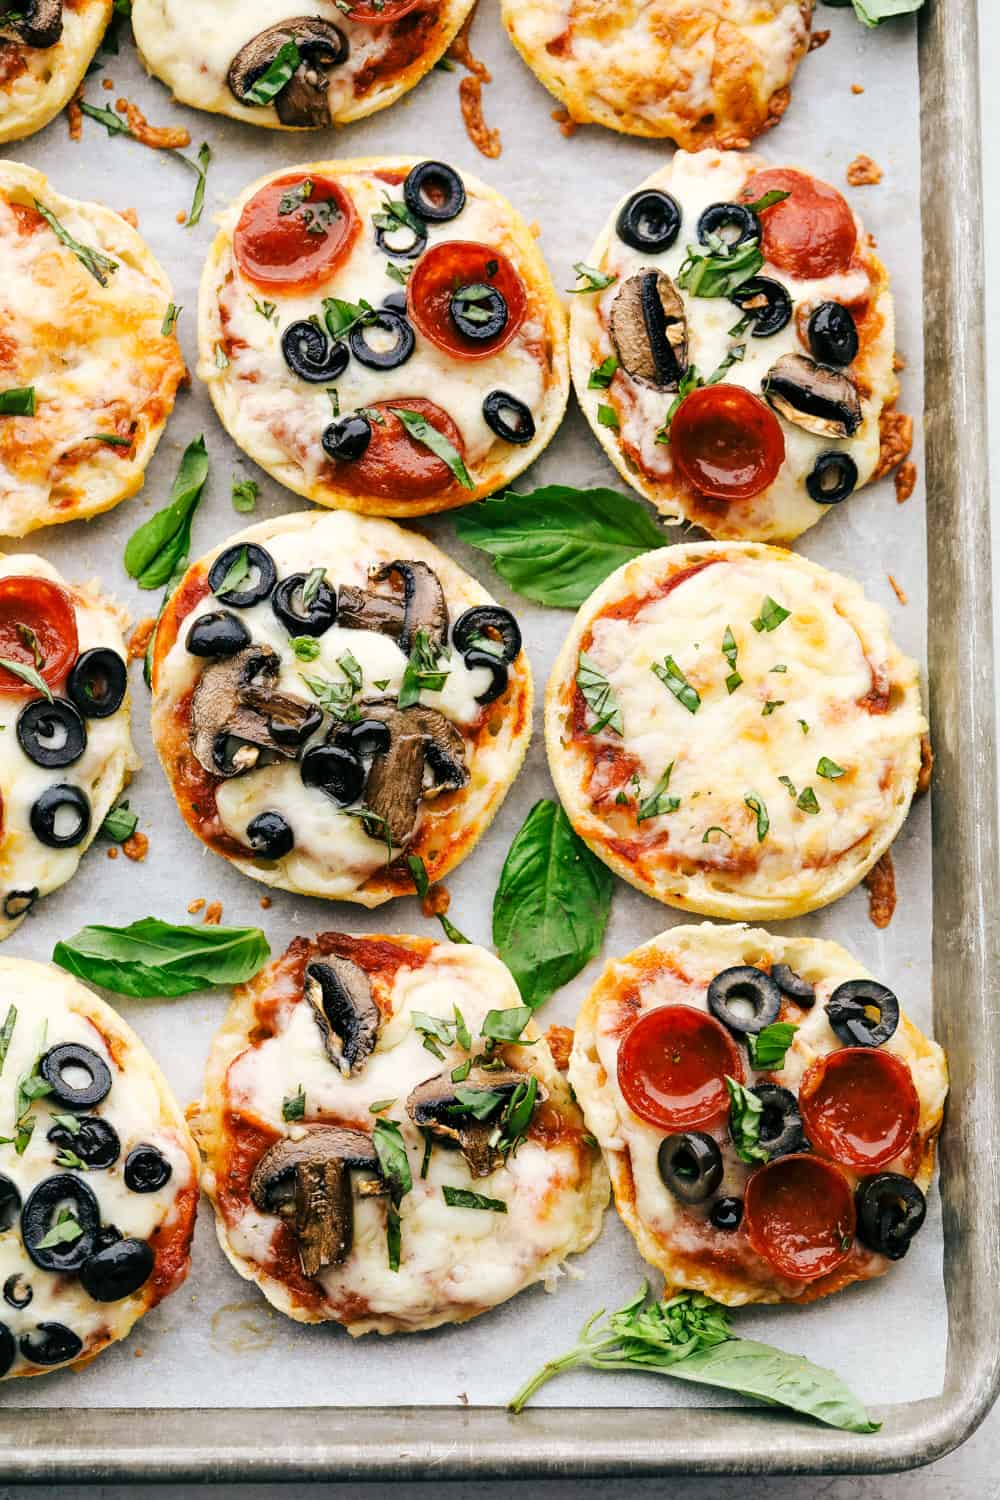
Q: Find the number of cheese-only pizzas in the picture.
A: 3